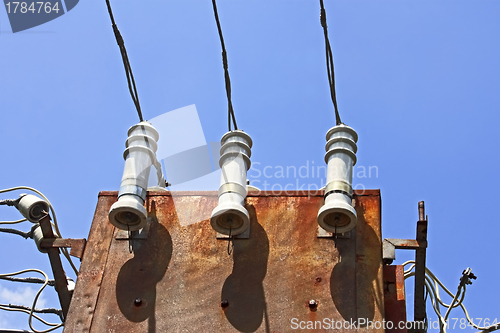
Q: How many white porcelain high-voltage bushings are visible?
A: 3